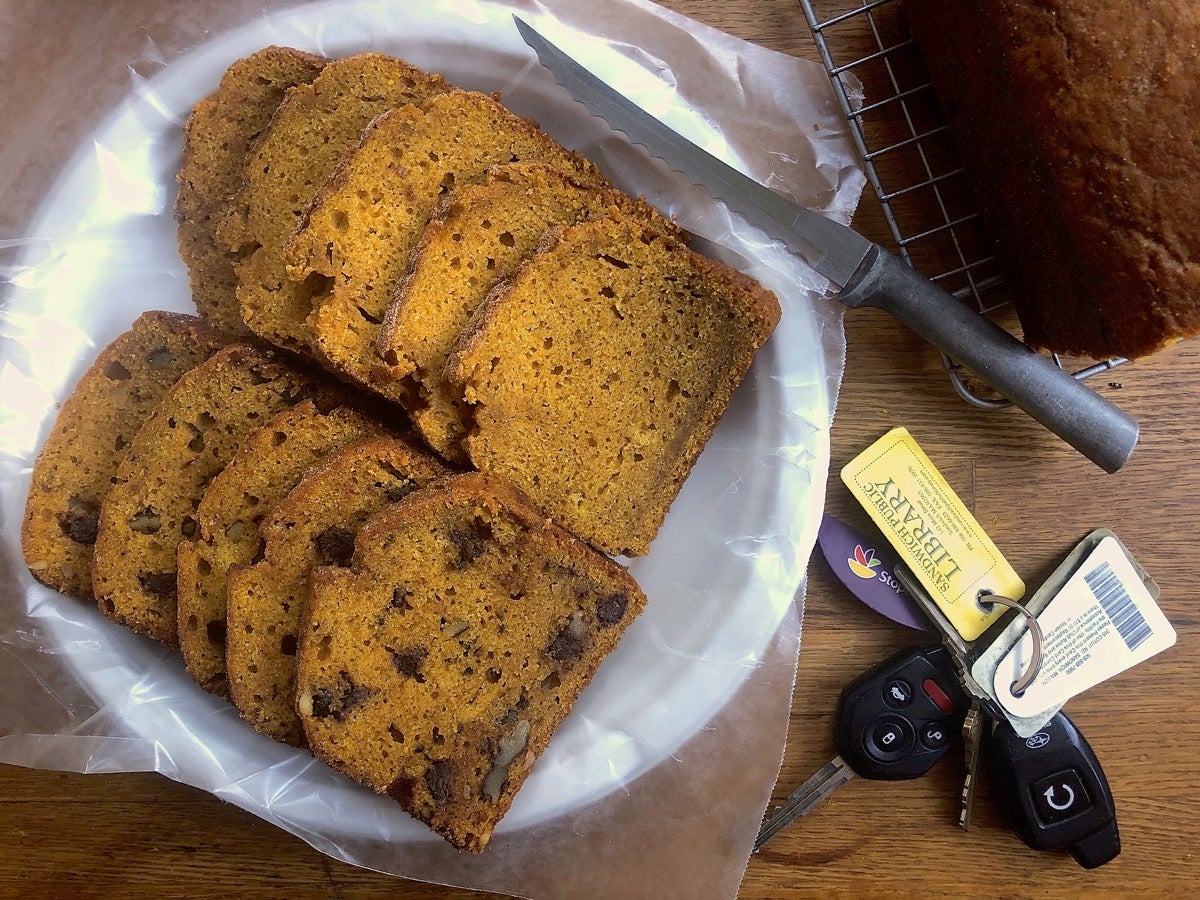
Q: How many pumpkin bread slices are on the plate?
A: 10